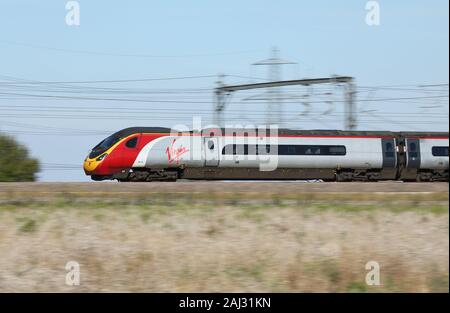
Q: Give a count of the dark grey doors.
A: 2